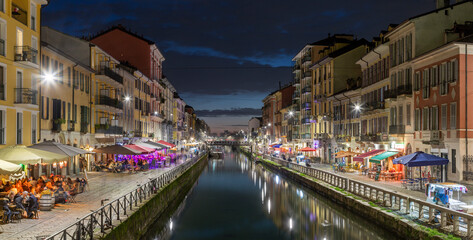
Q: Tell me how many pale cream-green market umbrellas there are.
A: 2